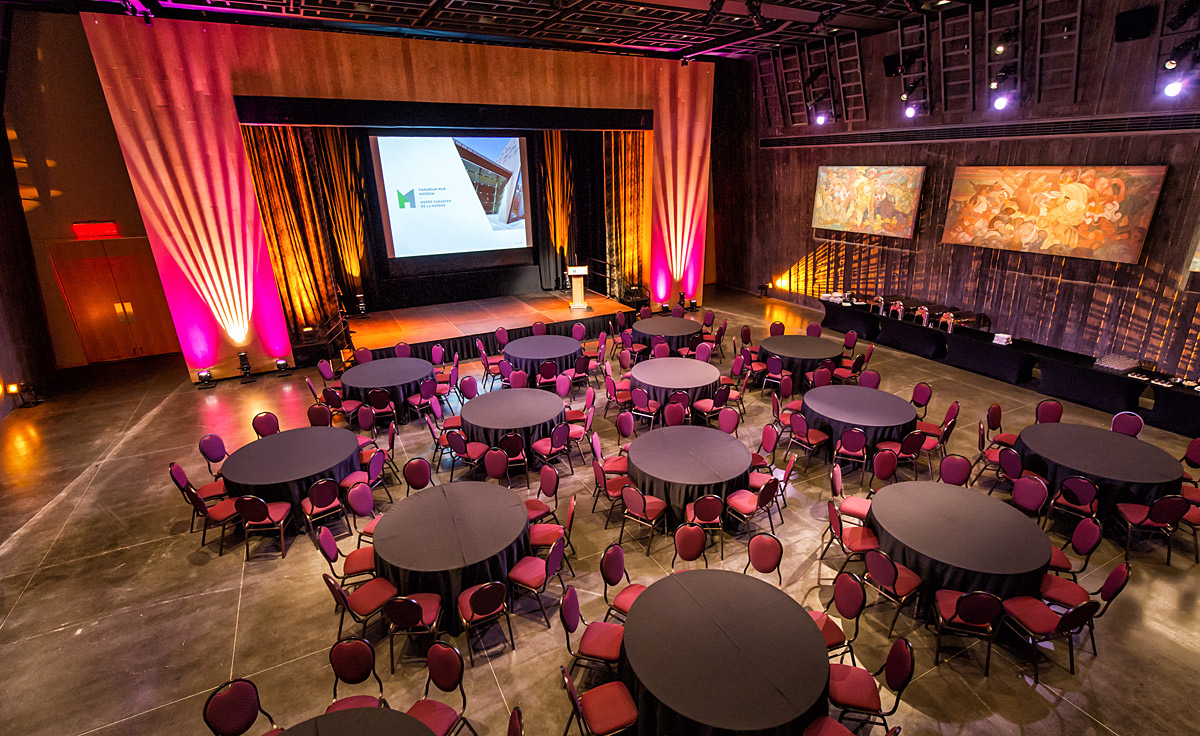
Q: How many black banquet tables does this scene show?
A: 14